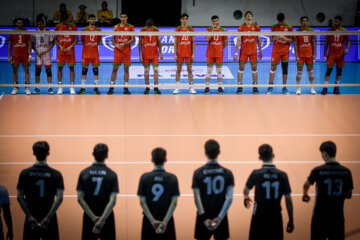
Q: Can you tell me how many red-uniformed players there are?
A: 11